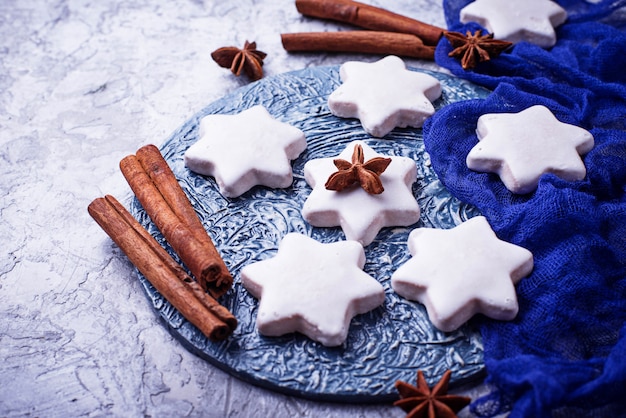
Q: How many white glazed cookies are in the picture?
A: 7